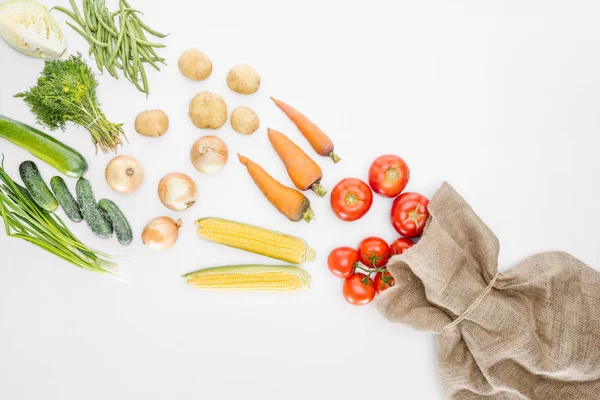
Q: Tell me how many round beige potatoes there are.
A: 5